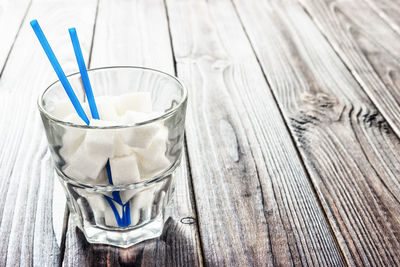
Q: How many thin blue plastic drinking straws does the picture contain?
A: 2